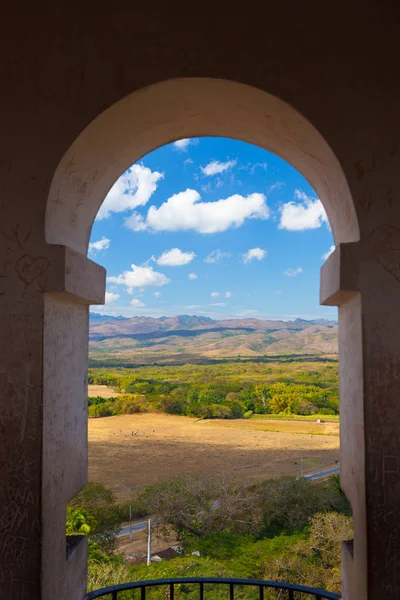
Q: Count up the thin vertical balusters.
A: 8